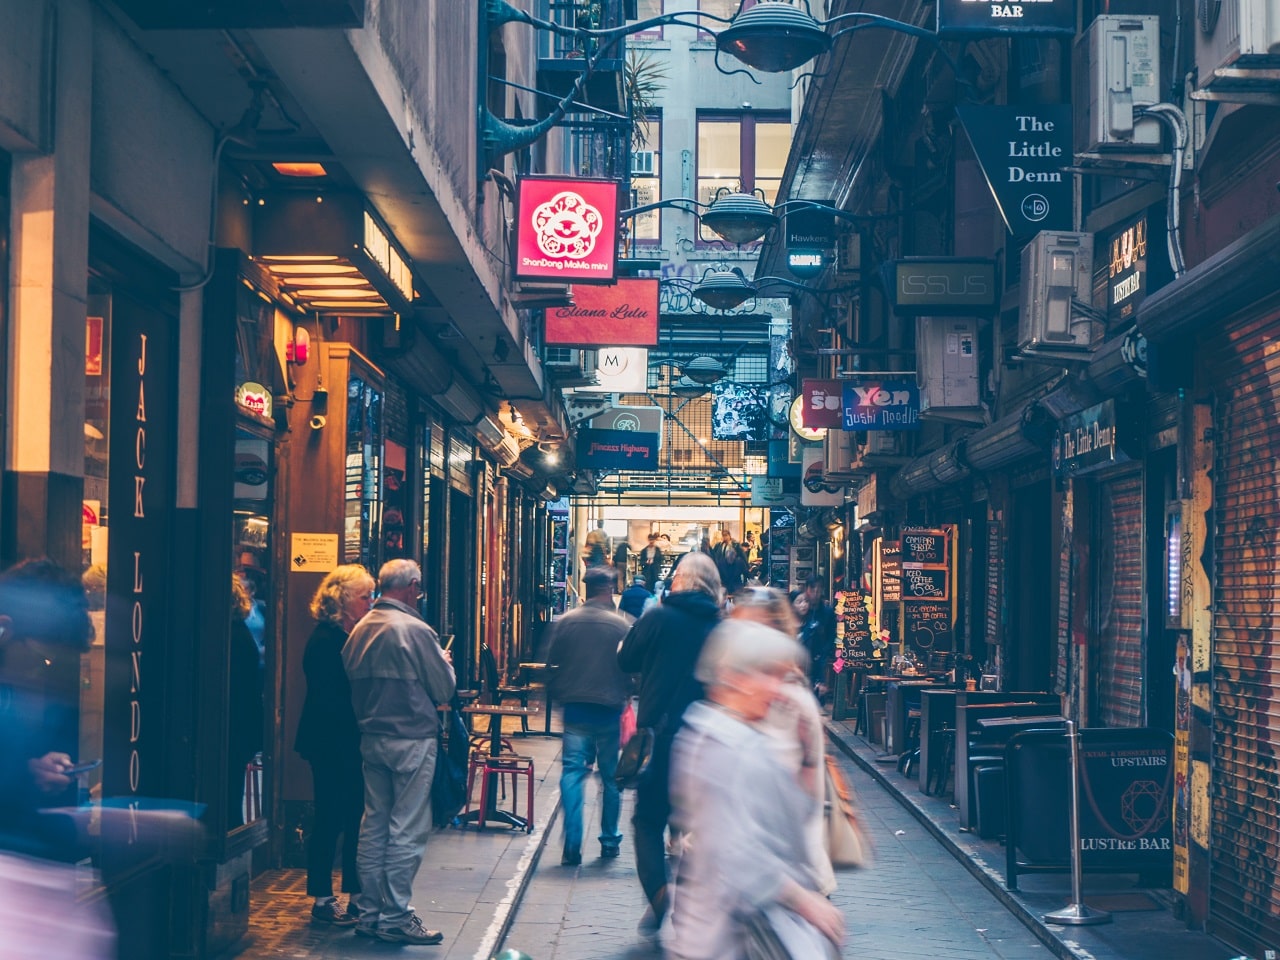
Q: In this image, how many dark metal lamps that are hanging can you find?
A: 5